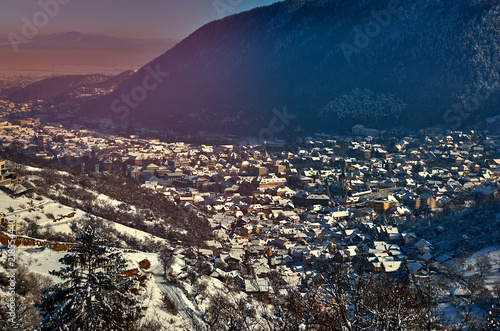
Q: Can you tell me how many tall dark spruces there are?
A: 1